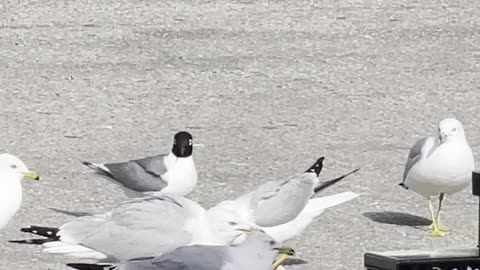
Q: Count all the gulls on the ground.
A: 6